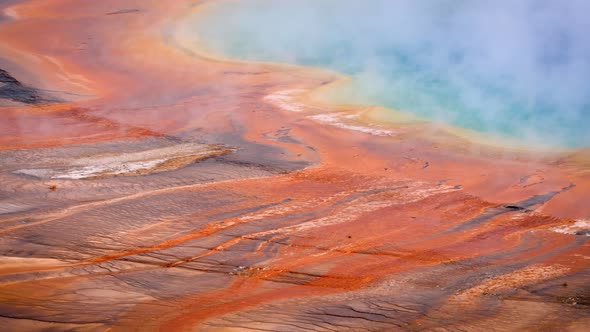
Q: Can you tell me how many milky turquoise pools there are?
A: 1